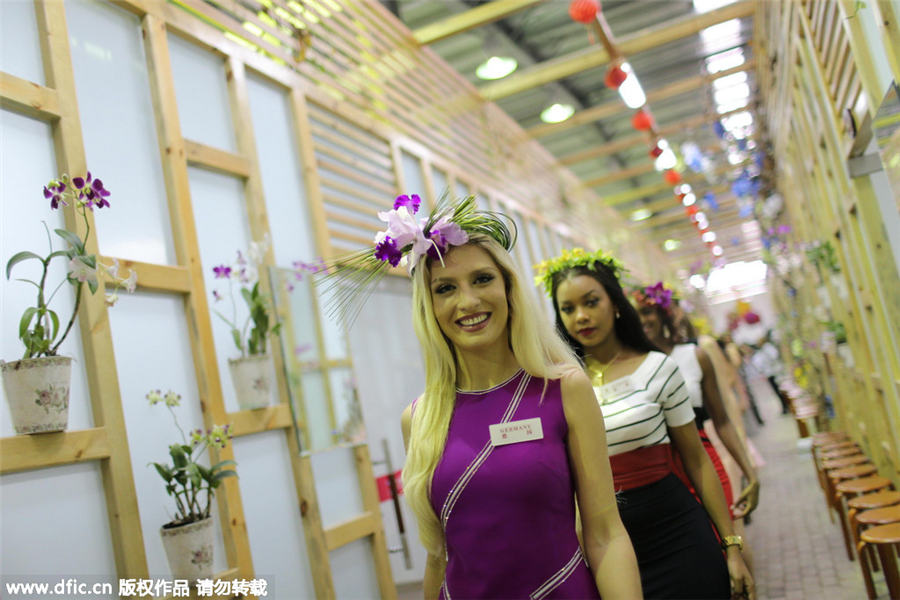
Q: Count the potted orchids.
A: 3